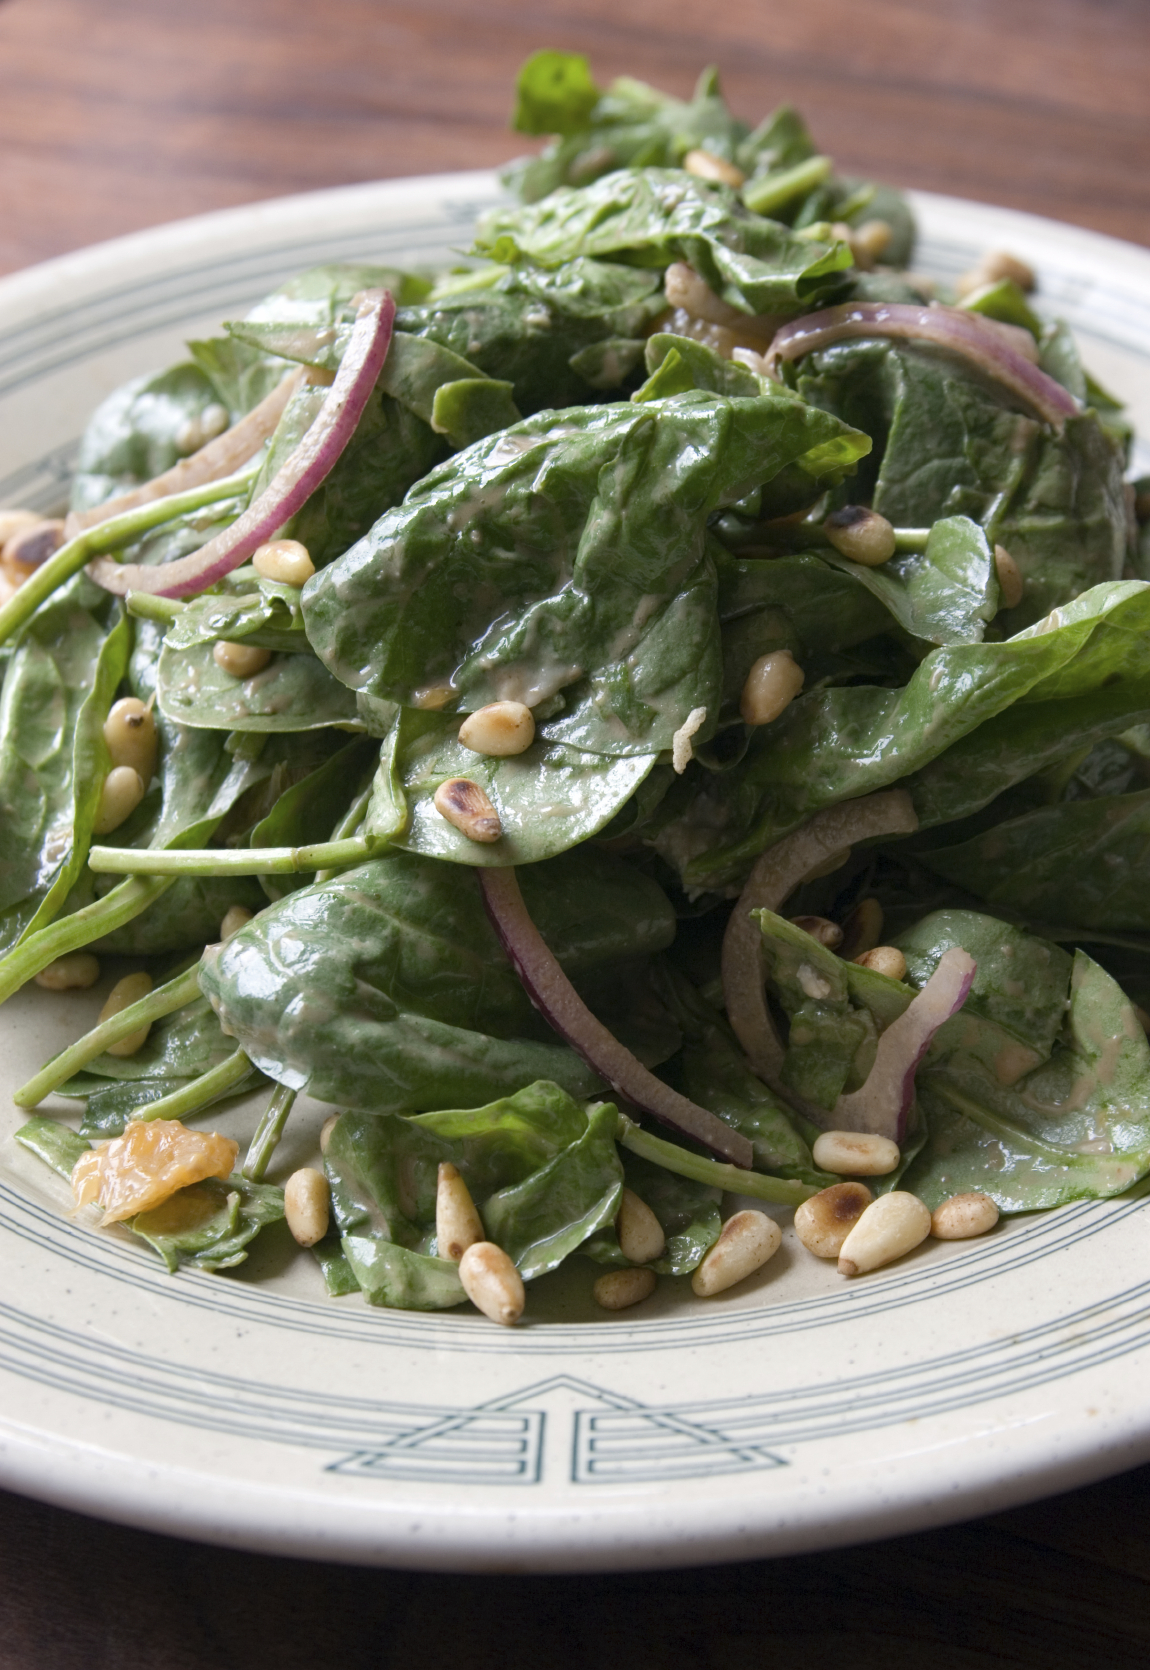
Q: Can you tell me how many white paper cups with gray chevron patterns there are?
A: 0